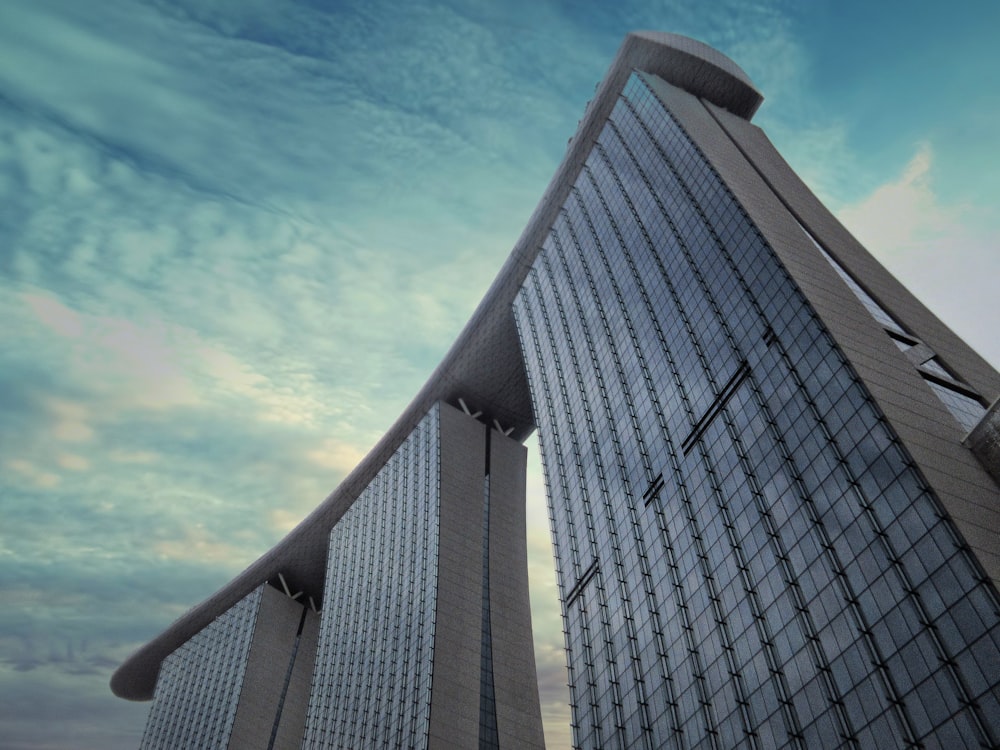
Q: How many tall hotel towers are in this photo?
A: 3